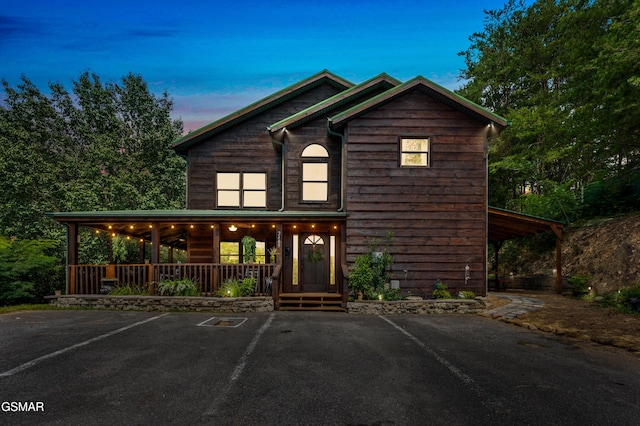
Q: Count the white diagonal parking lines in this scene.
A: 3